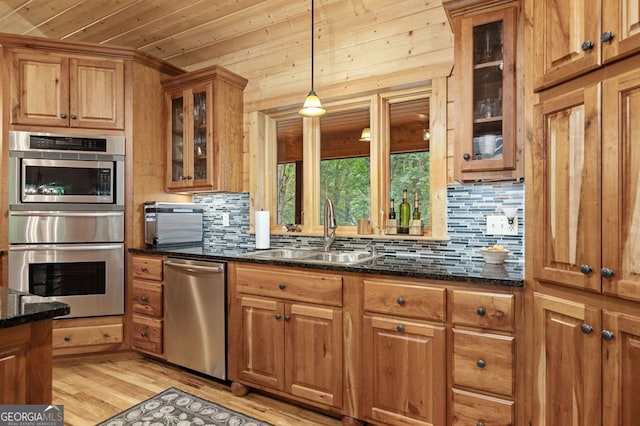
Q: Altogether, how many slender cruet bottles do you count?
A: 3